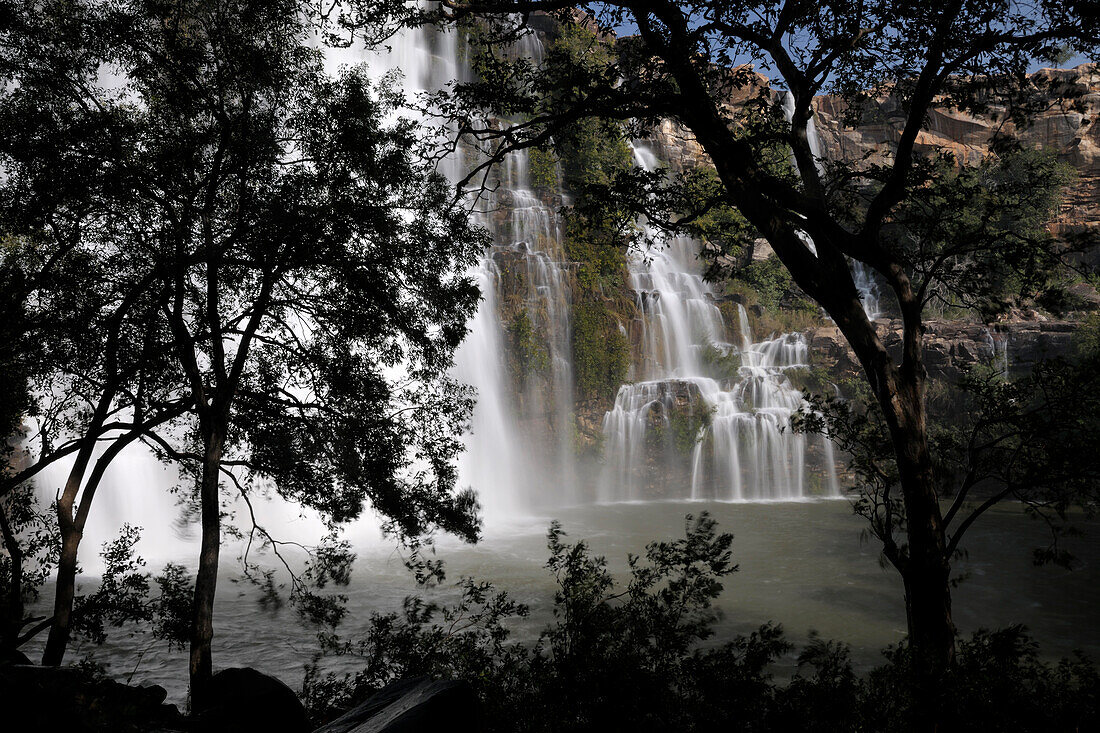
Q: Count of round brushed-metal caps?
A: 0